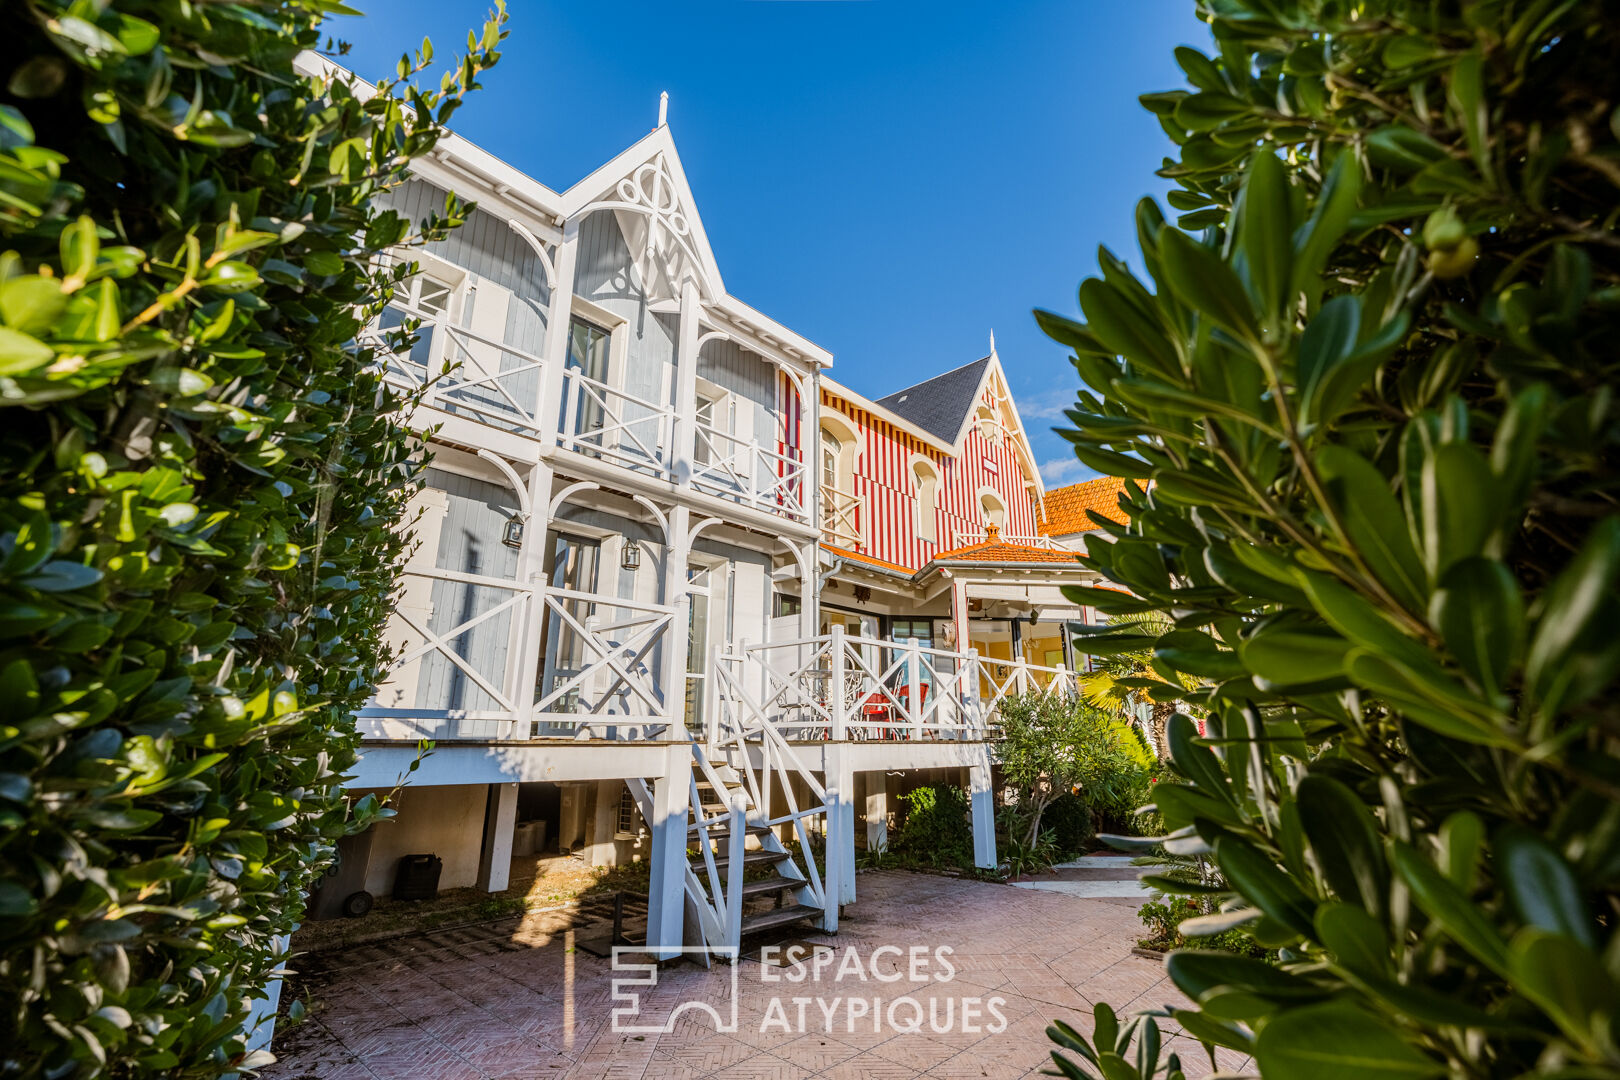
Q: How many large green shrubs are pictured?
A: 2